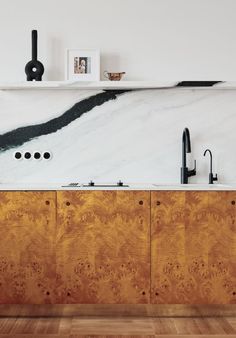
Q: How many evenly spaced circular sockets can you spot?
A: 4